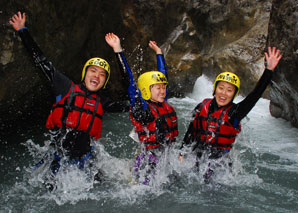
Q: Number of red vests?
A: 3